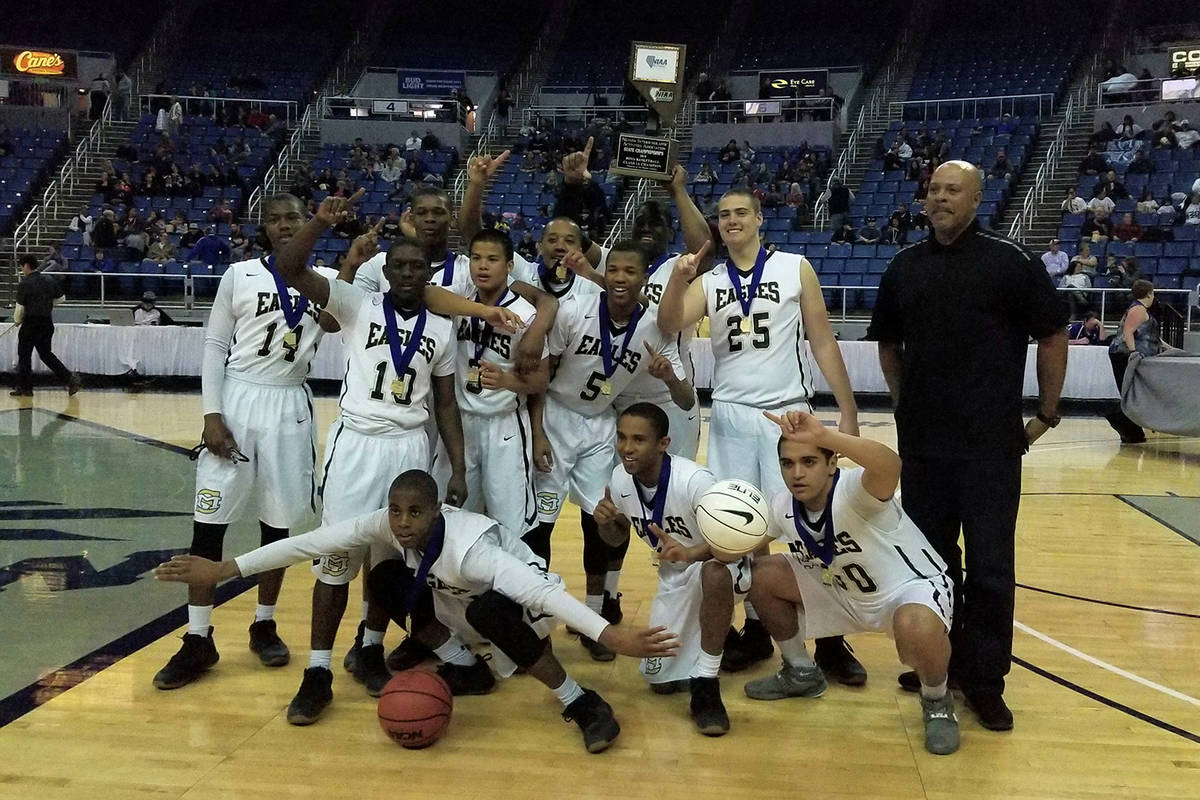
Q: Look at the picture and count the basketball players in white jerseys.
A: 11